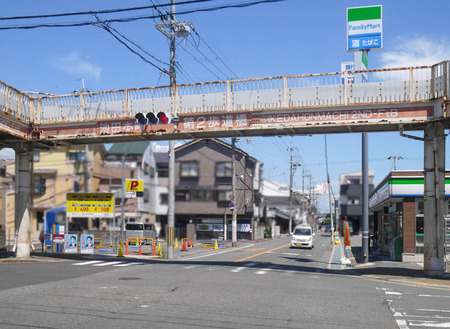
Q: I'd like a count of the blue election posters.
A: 2